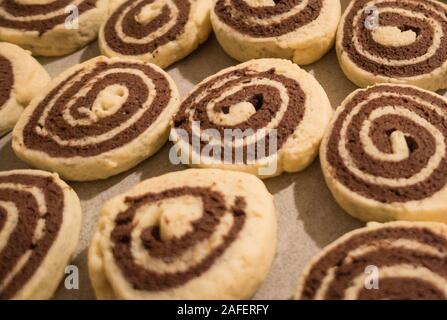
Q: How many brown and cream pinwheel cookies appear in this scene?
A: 11